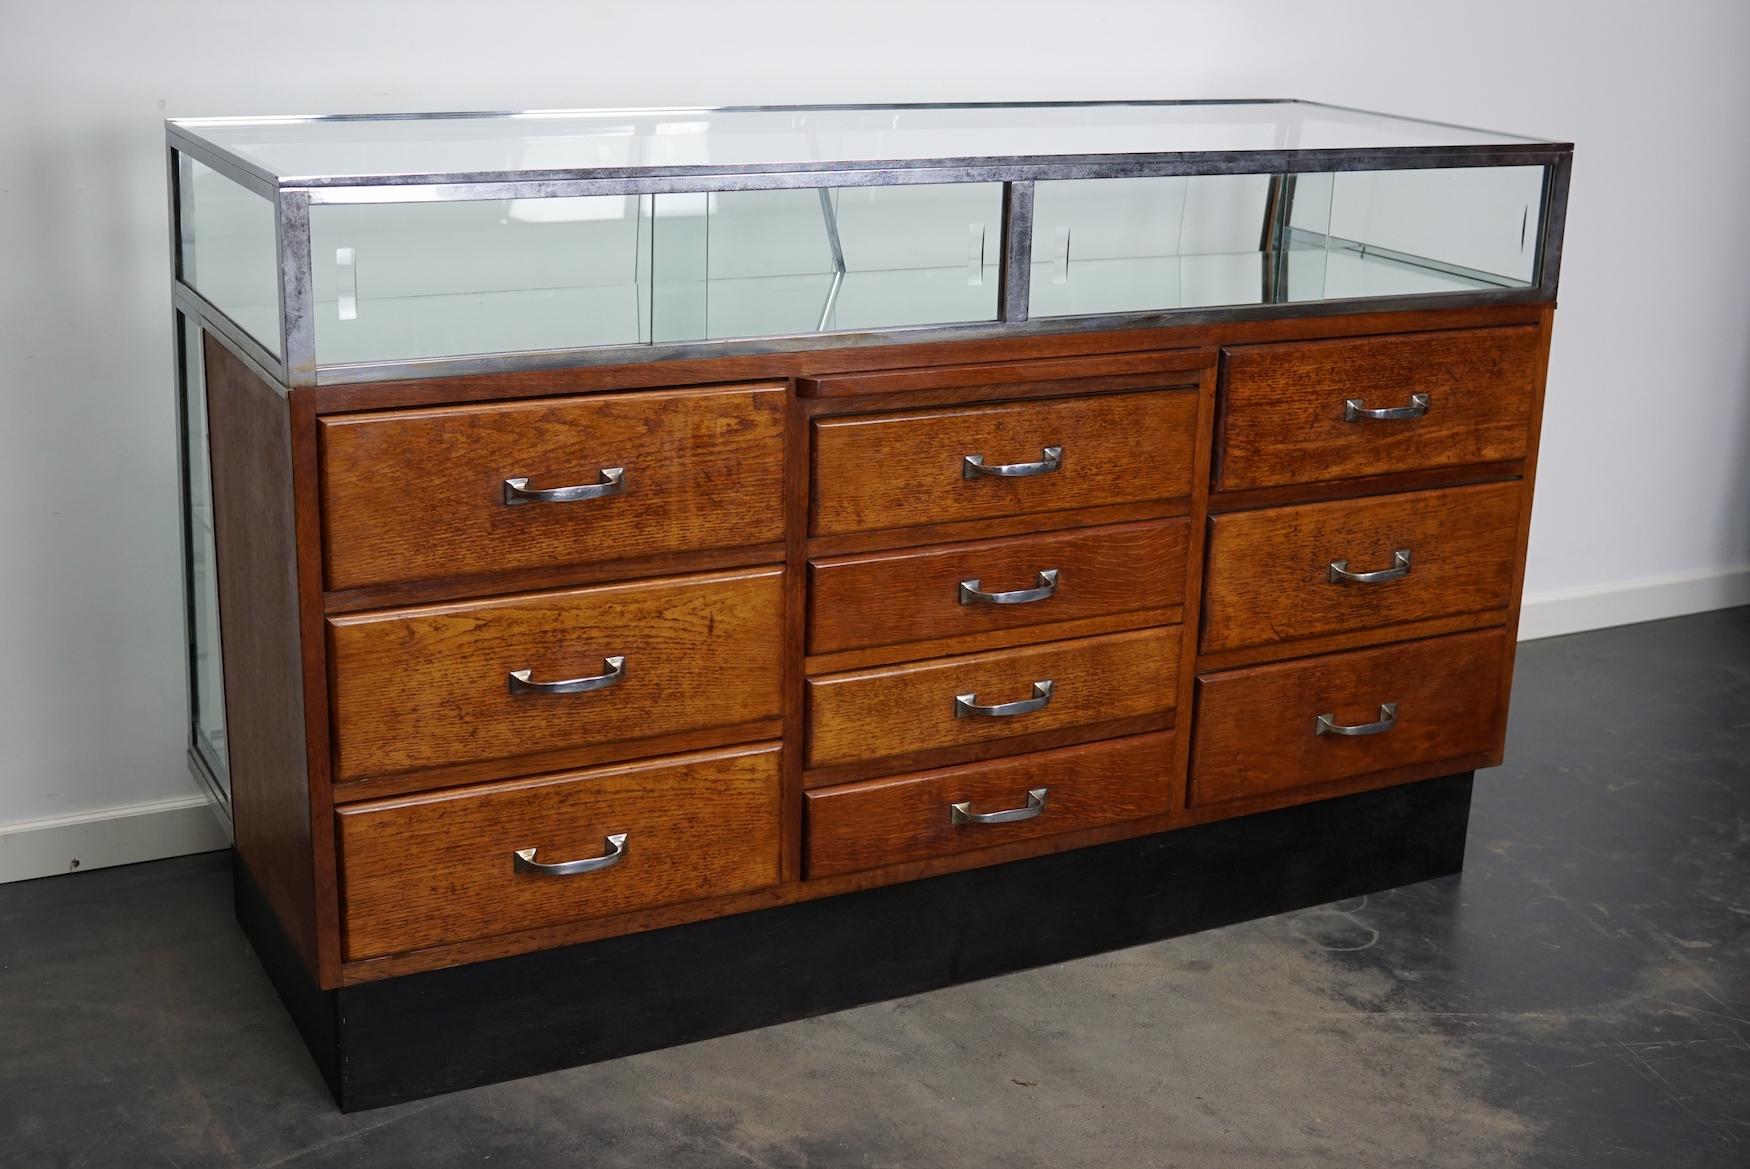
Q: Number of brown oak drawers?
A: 10